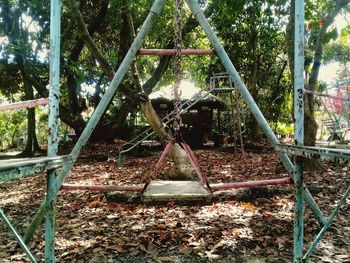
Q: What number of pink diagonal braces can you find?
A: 2